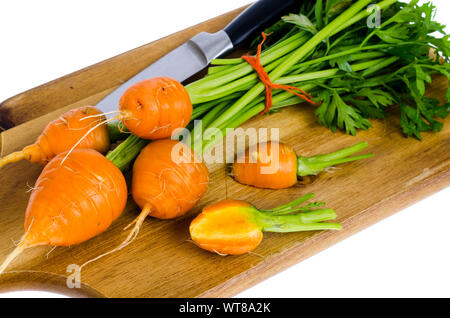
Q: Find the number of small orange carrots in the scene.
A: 6